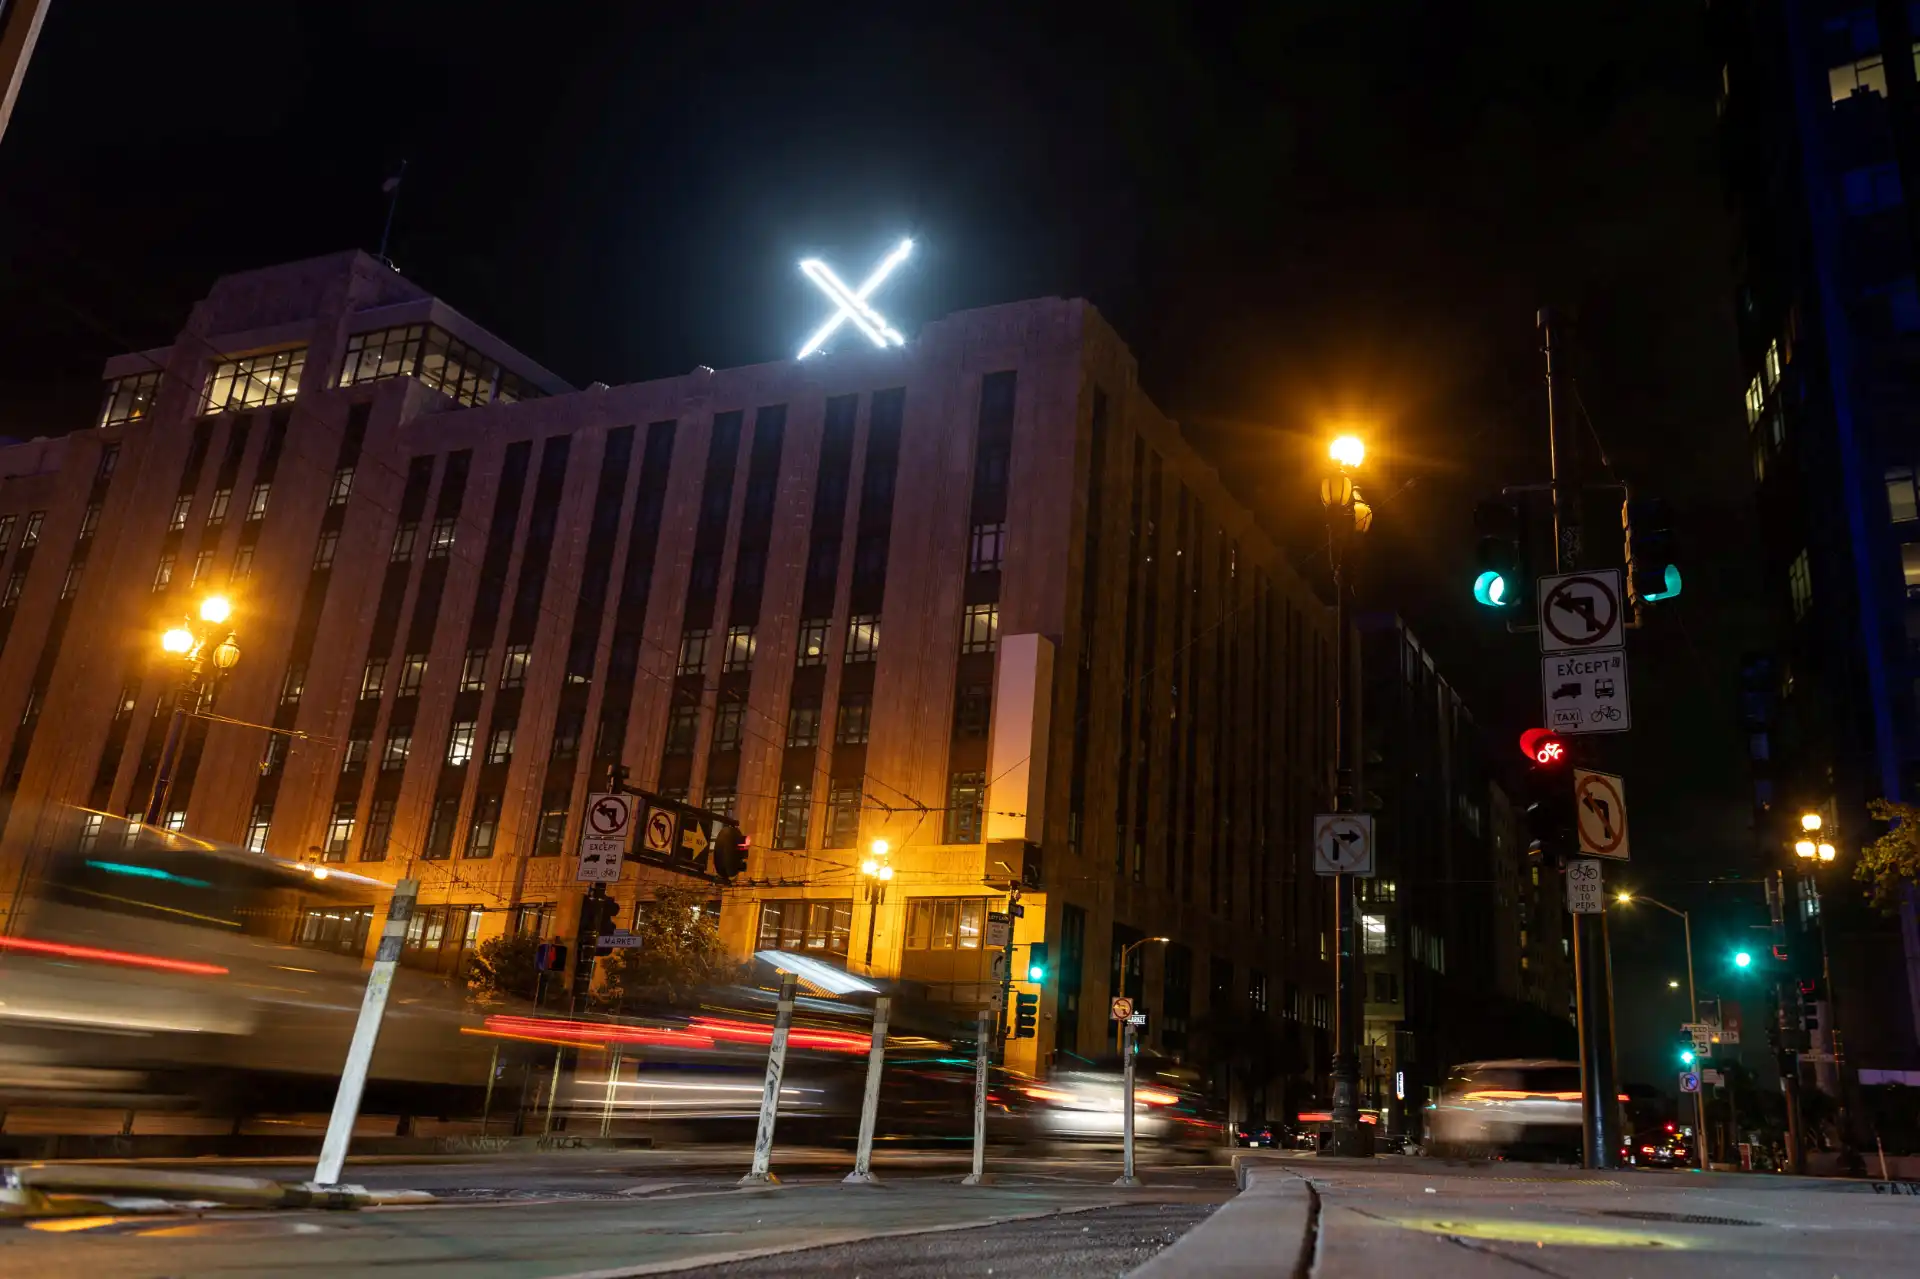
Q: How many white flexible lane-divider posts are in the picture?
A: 5